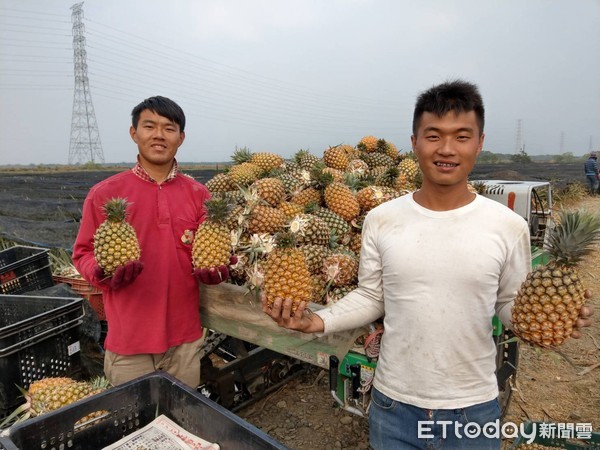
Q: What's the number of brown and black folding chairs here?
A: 0